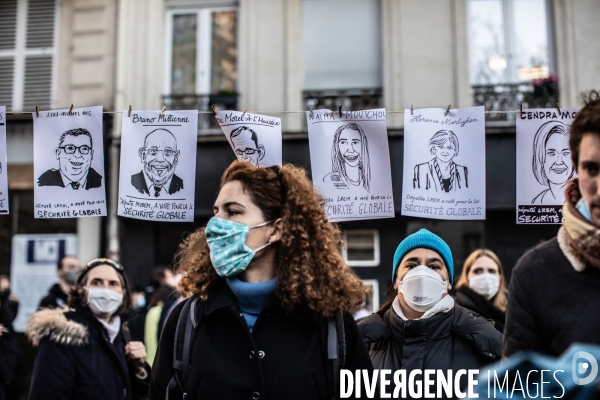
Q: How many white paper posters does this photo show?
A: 7